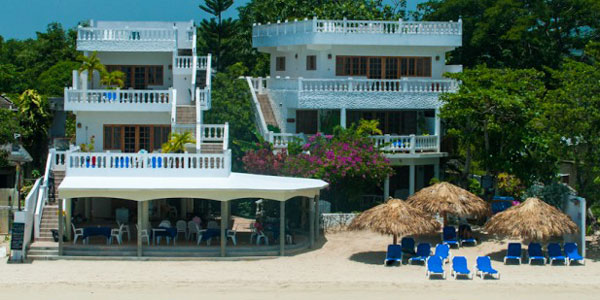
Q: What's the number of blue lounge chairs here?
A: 13